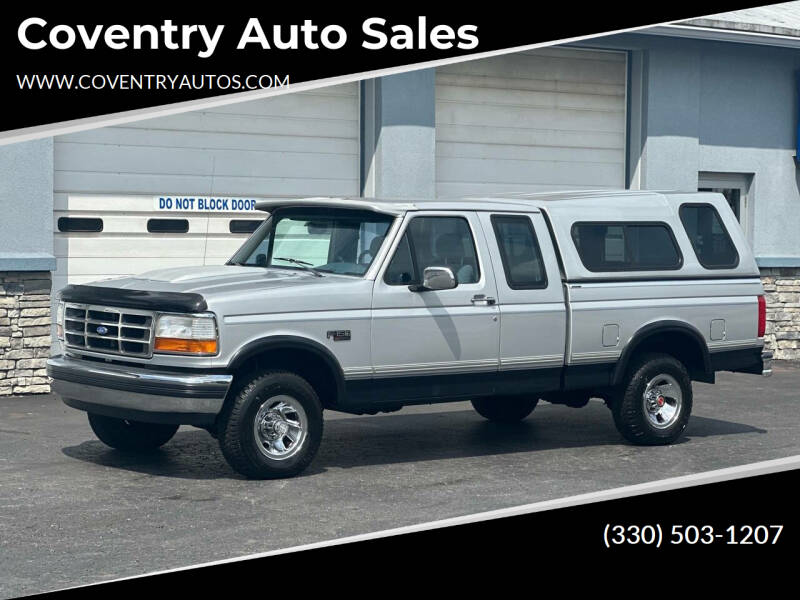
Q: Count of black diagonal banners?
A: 2